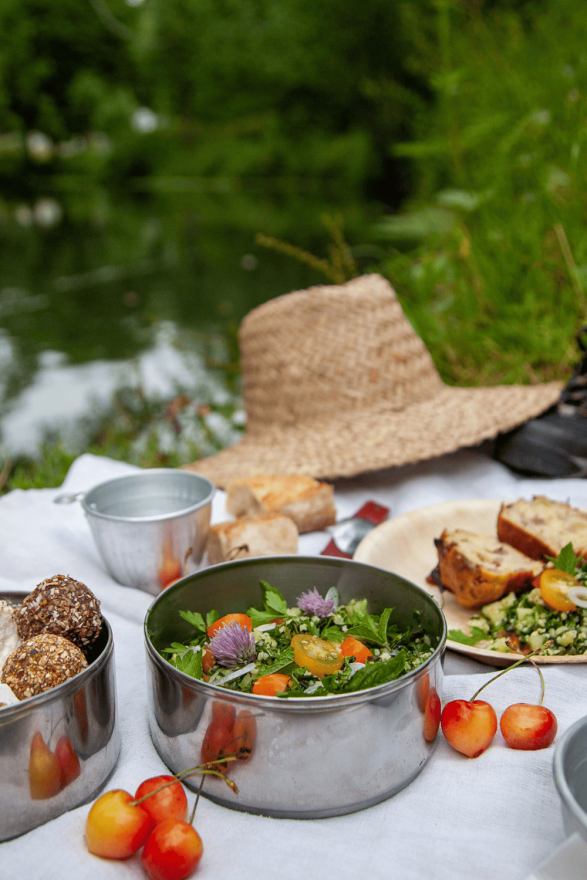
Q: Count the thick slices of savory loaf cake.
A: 2